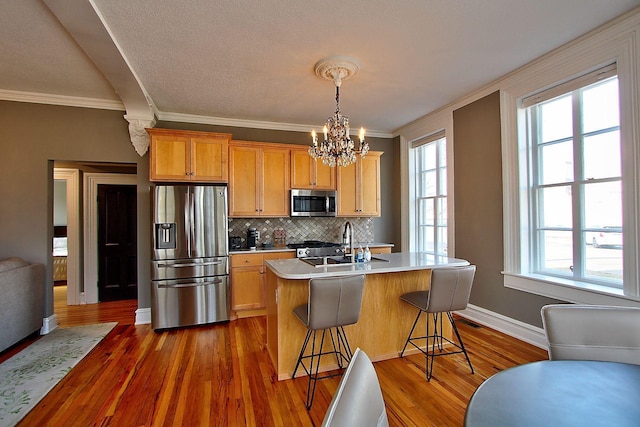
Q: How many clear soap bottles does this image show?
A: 1